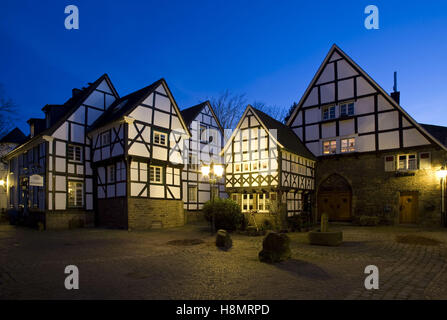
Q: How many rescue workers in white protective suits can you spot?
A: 0